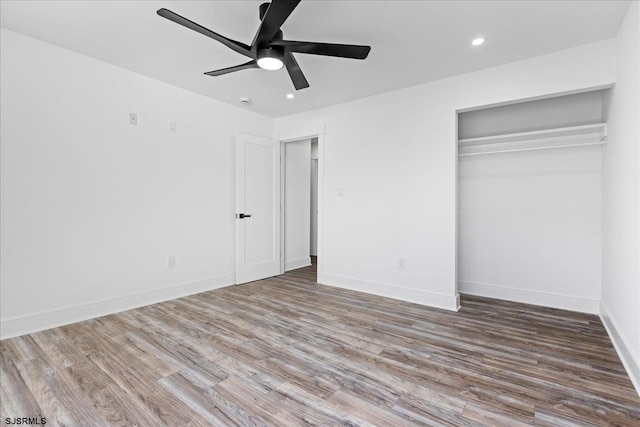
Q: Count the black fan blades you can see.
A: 5